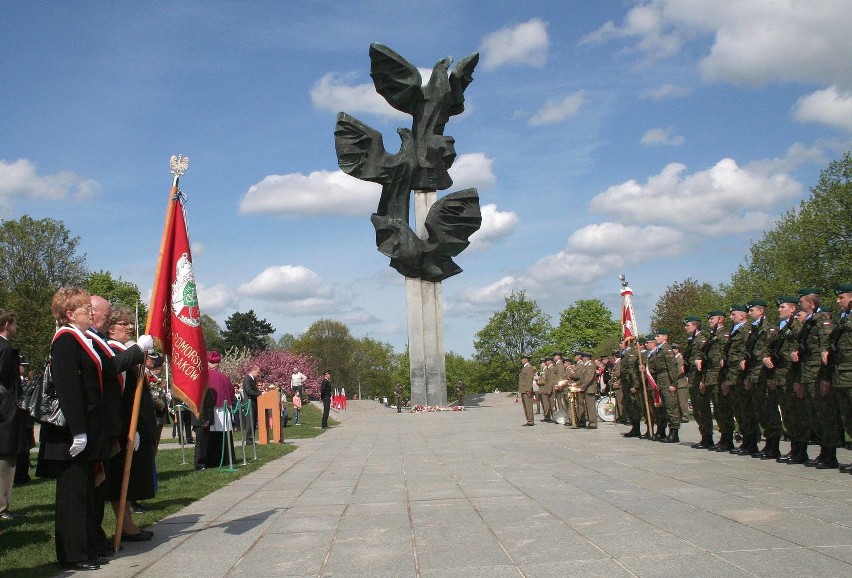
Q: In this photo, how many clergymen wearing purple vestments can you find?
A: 1